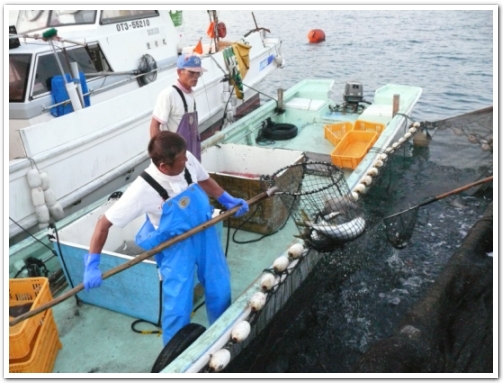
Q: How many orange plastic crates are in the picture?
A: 5